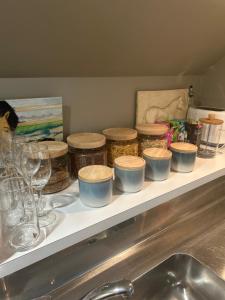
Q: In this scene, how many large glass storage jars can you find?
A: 4